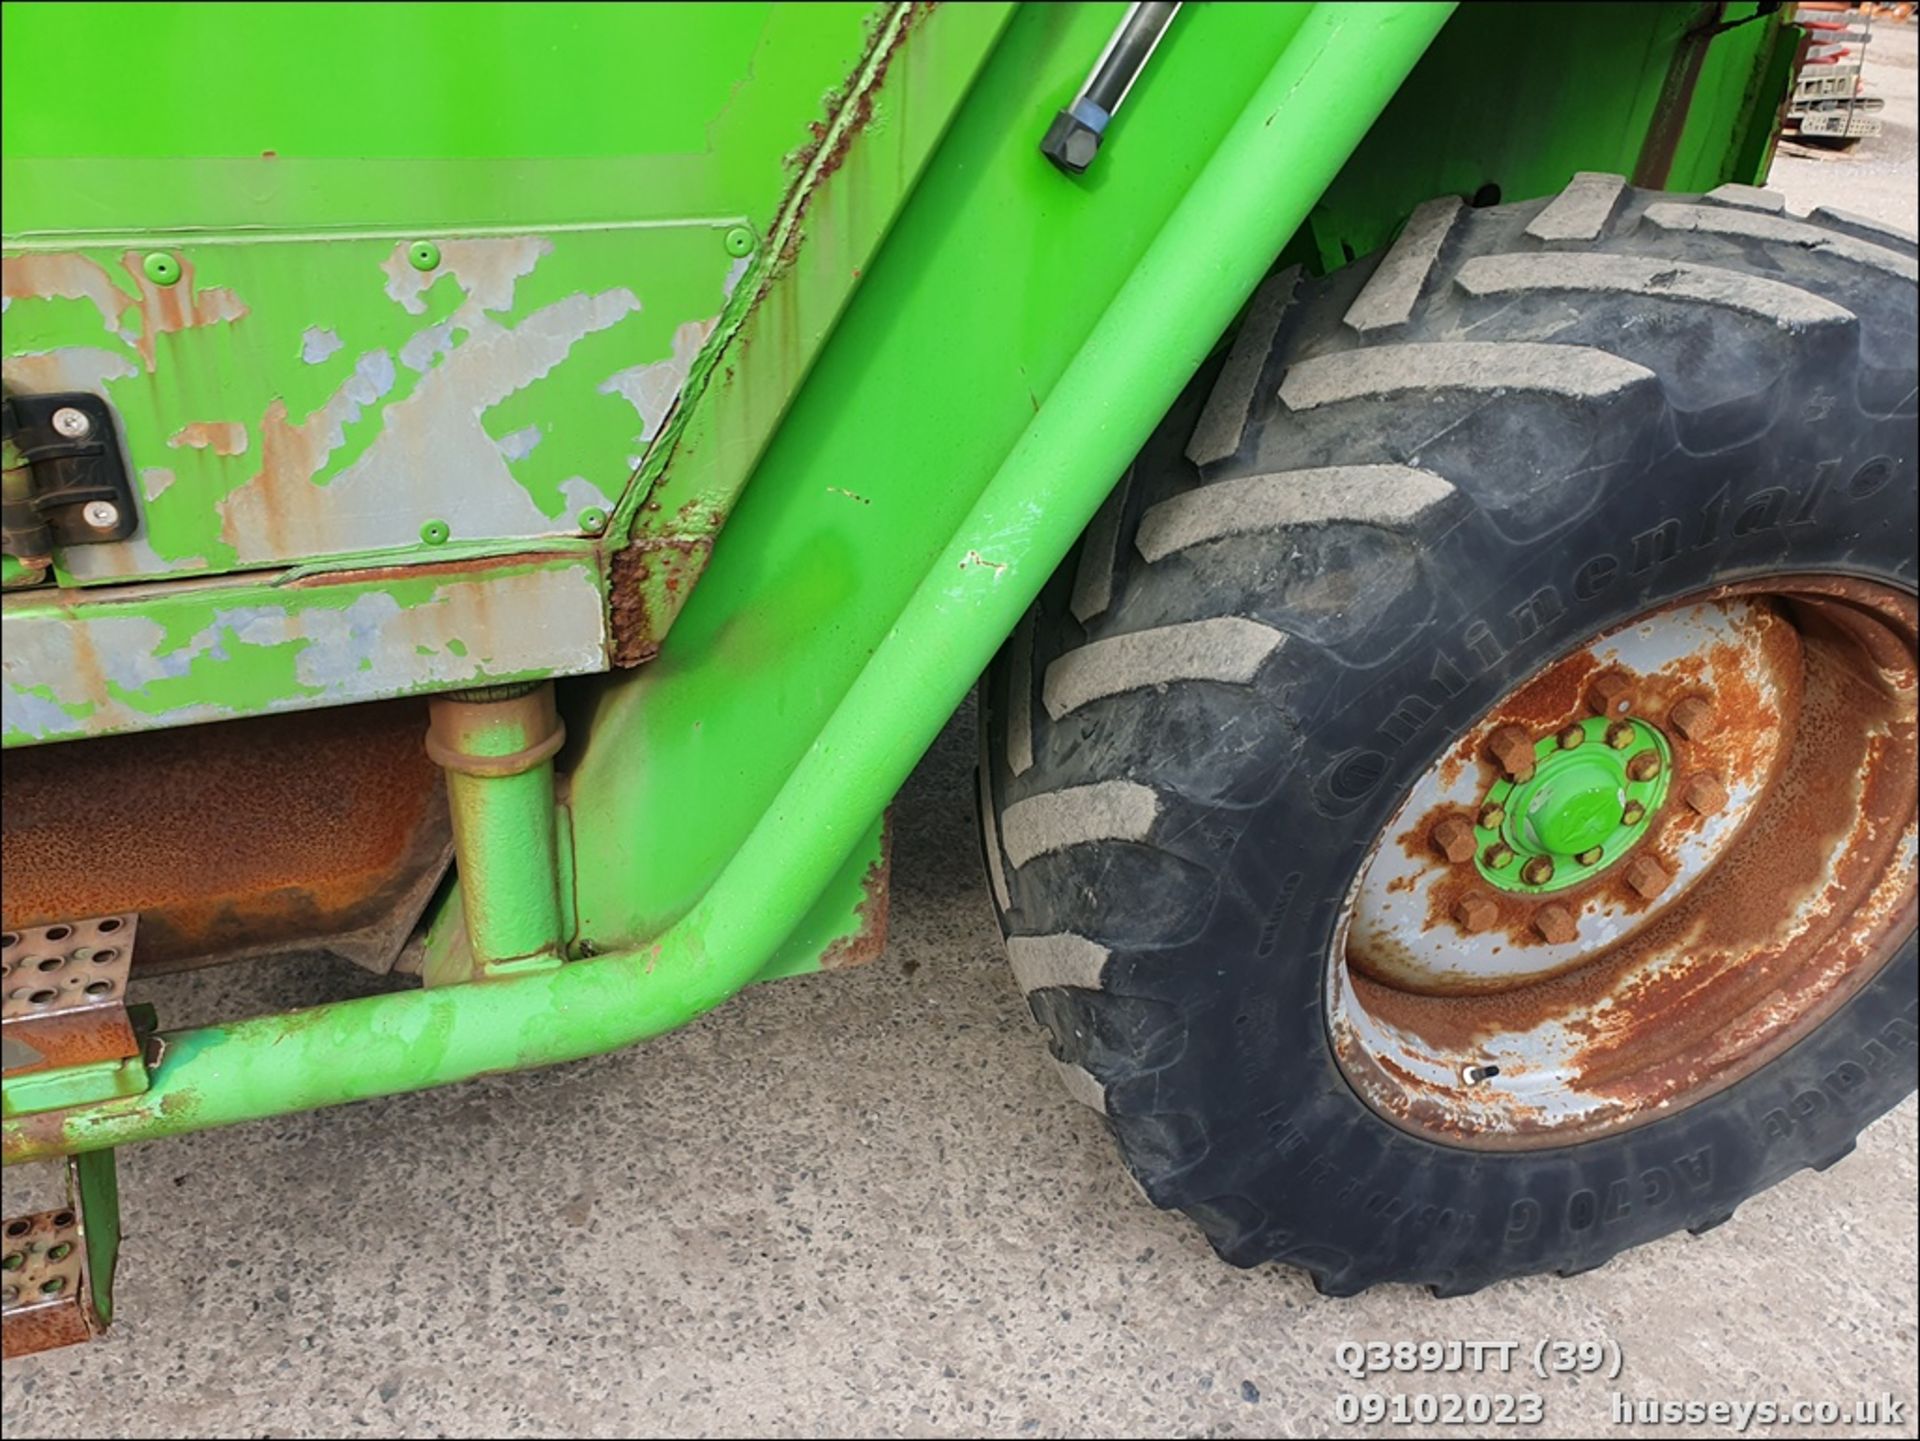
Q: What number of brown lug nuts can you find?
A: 8